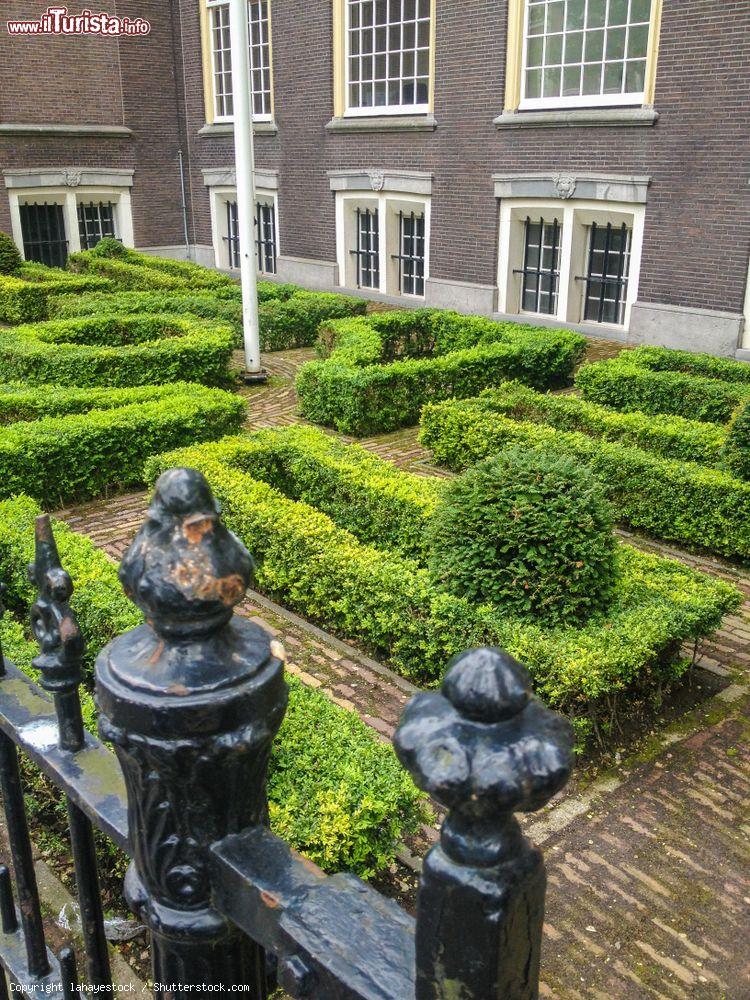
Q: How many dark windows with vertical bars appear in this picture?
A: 8